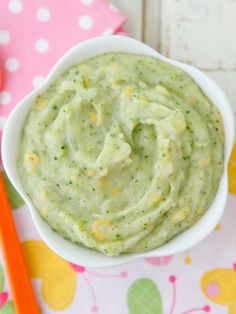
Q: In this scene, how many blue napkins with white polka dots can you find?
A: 0